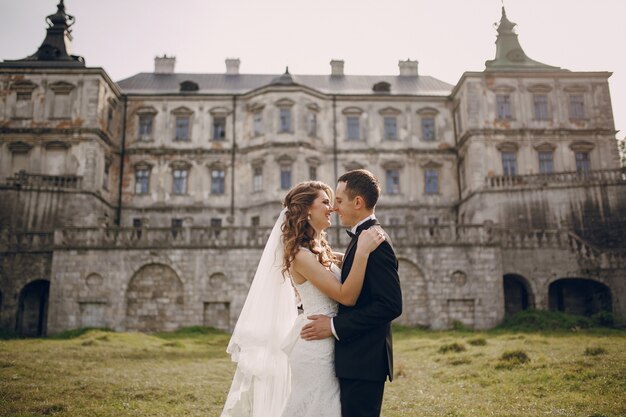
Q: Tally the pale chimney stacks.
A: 4